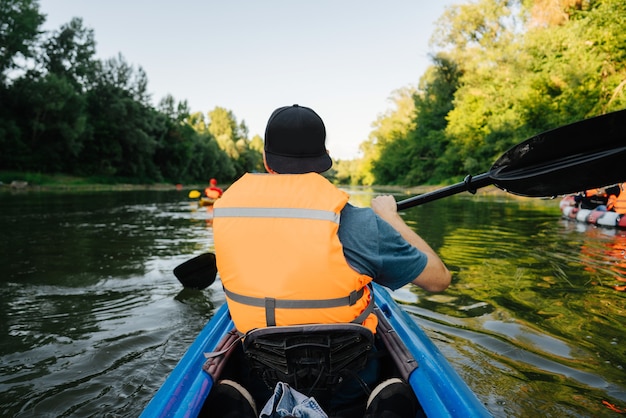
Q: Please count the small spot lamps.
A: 0